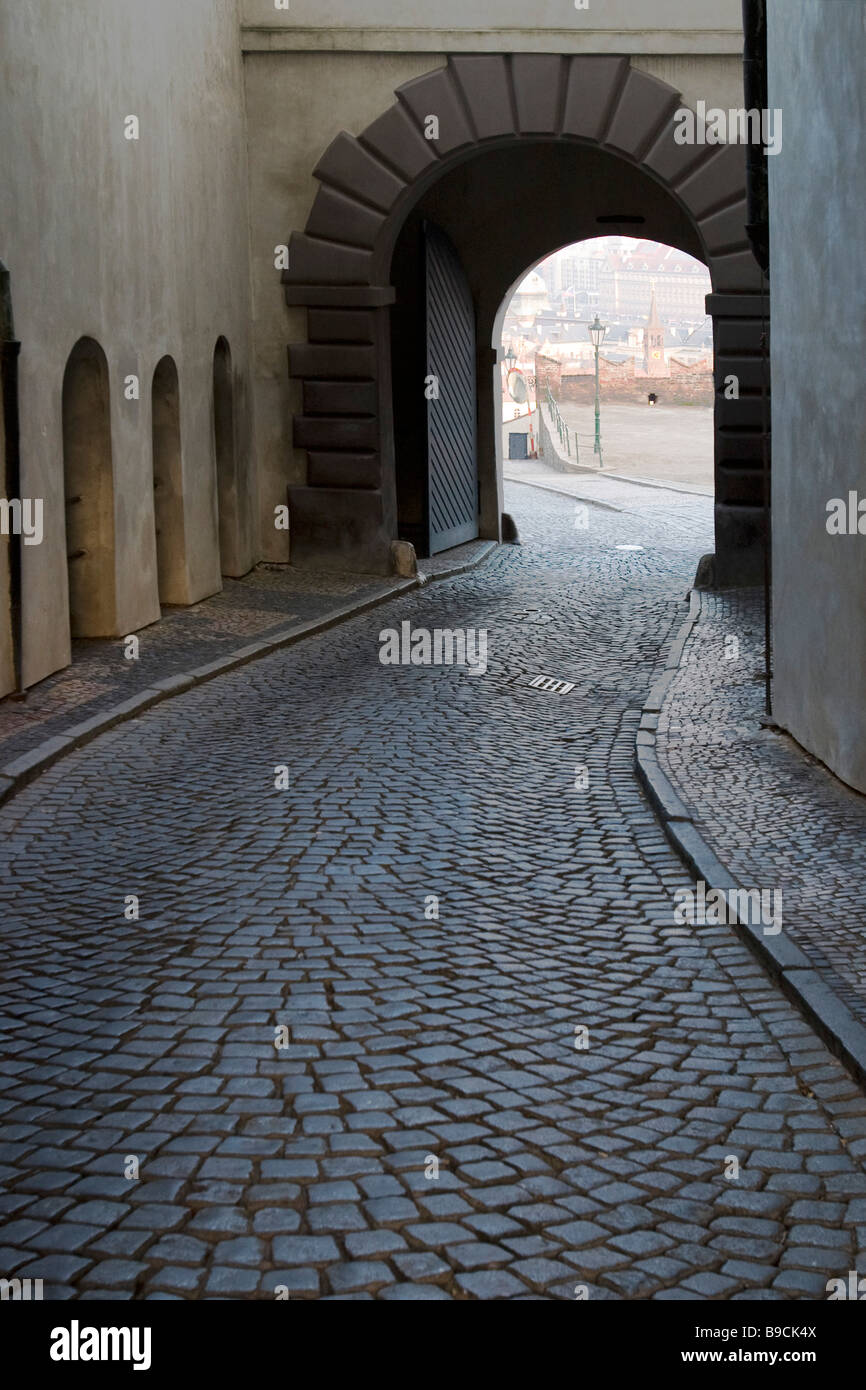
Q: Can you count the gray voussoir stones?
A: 13